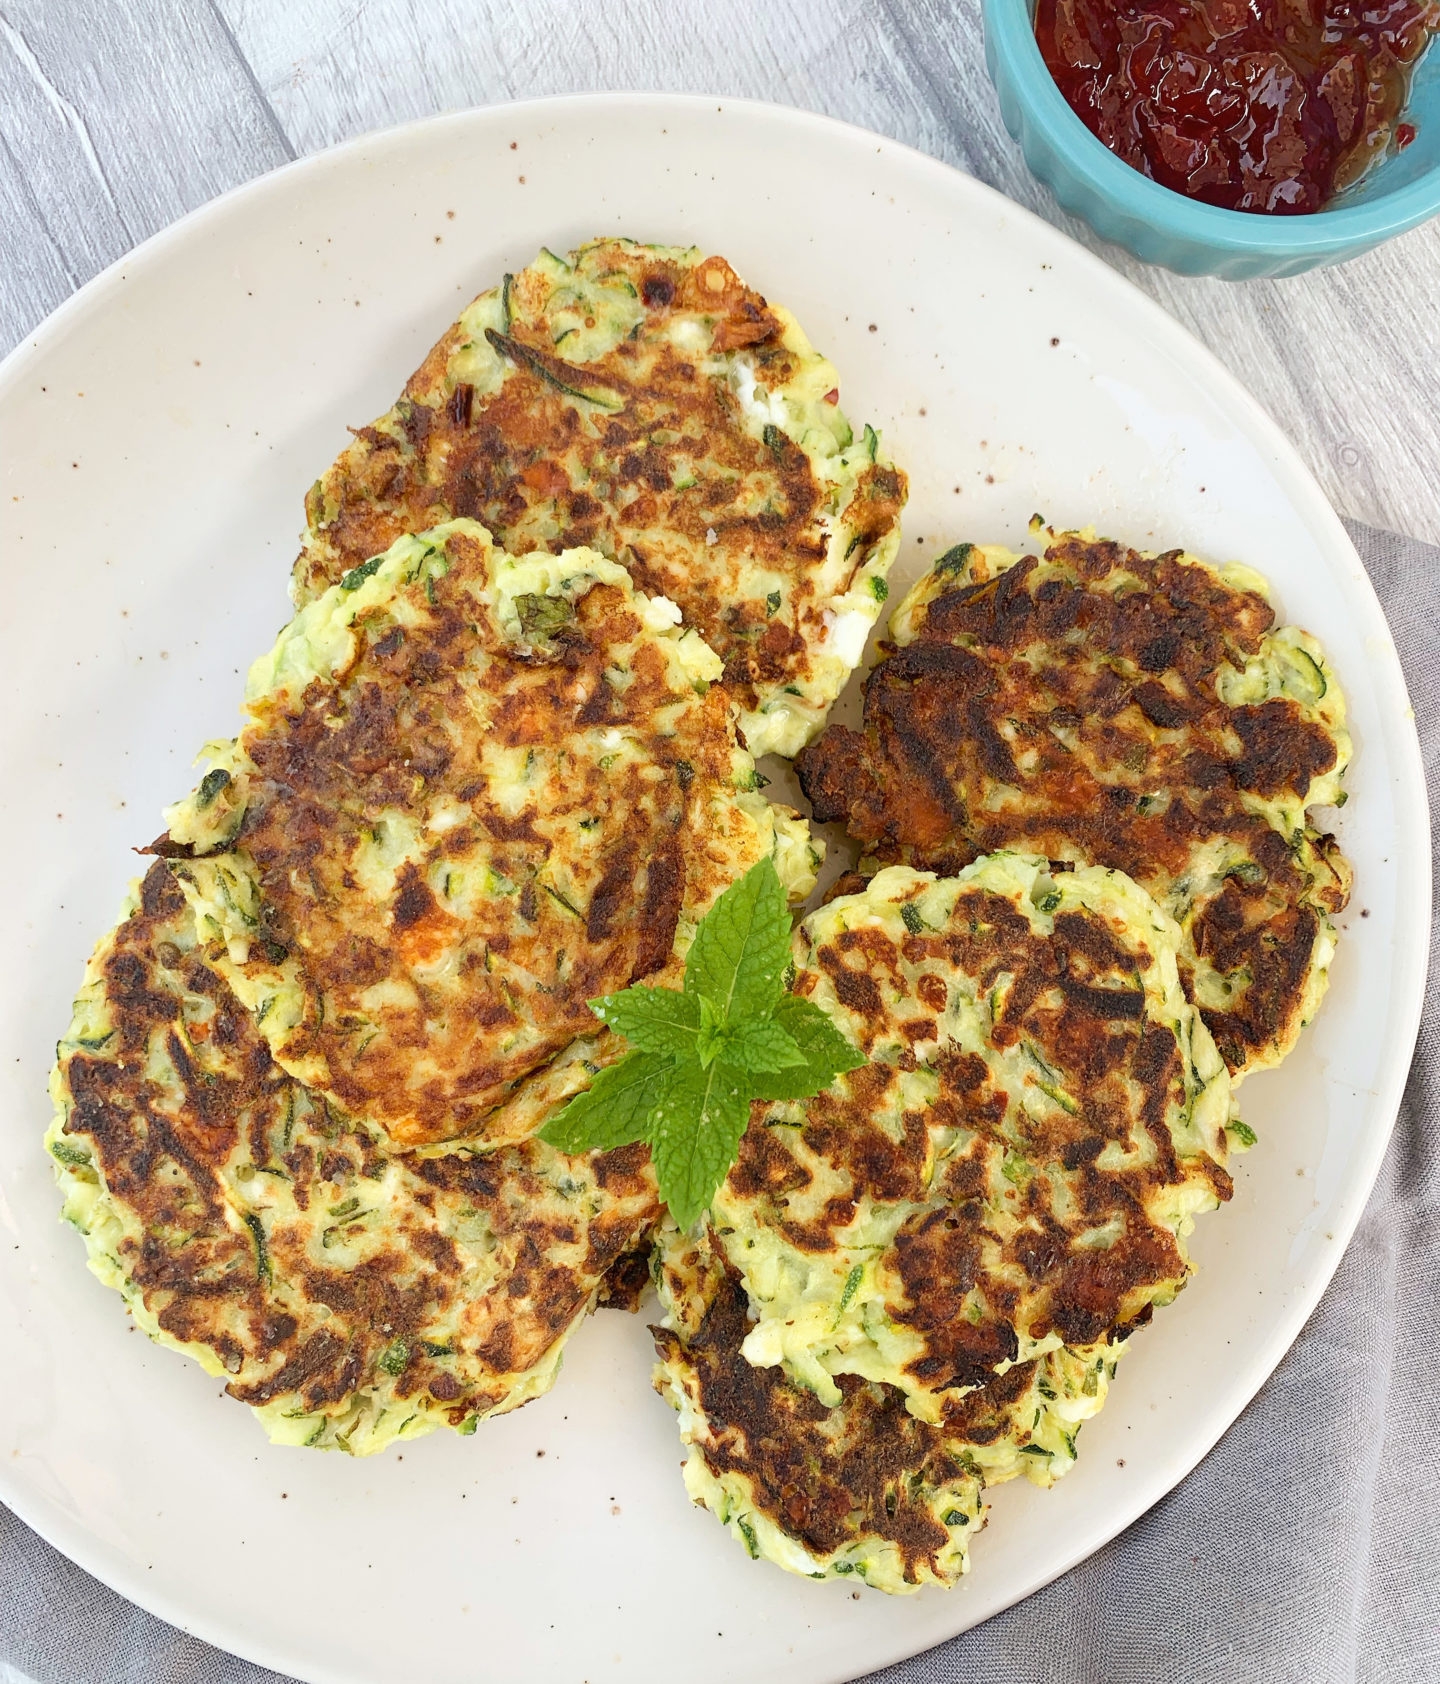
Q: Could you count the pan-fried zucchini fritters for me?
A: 6